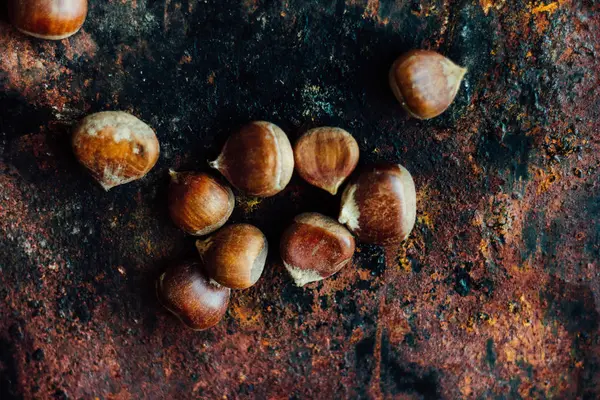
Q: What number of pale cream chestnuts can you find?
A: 0